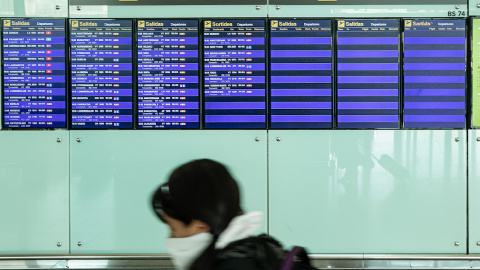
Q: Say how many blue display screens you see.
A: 7